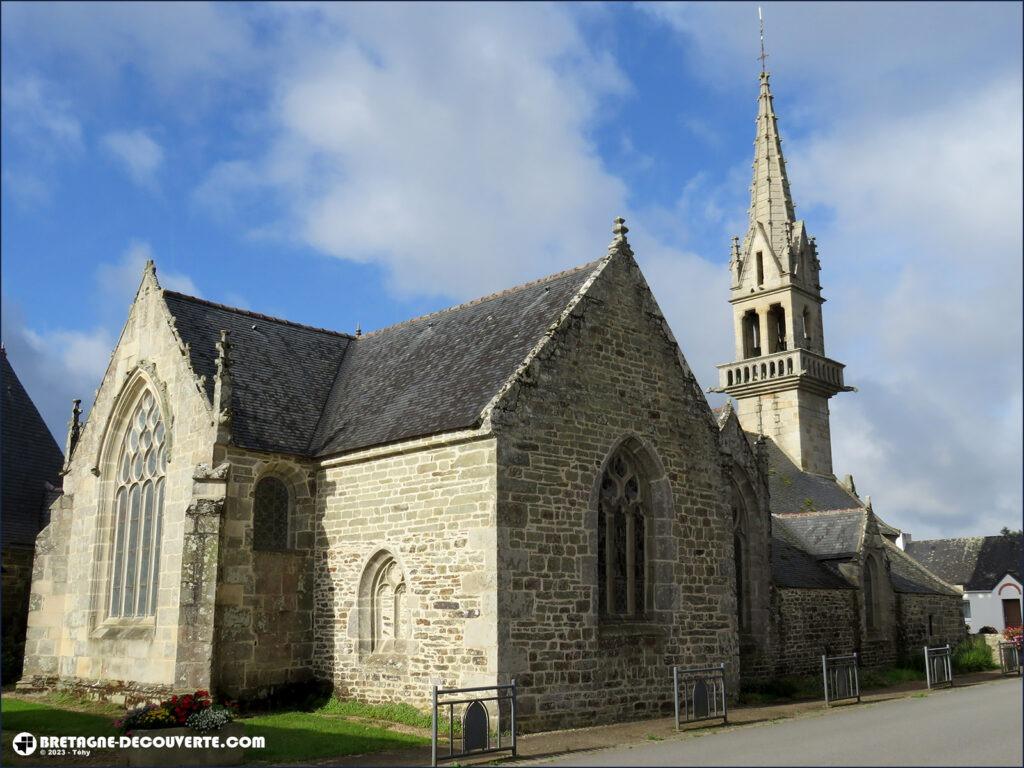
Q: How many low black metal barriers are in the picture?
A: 5